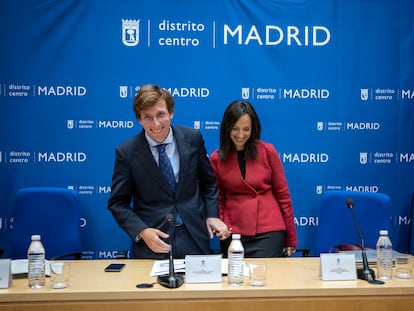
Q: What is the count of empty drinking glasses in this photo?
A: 3